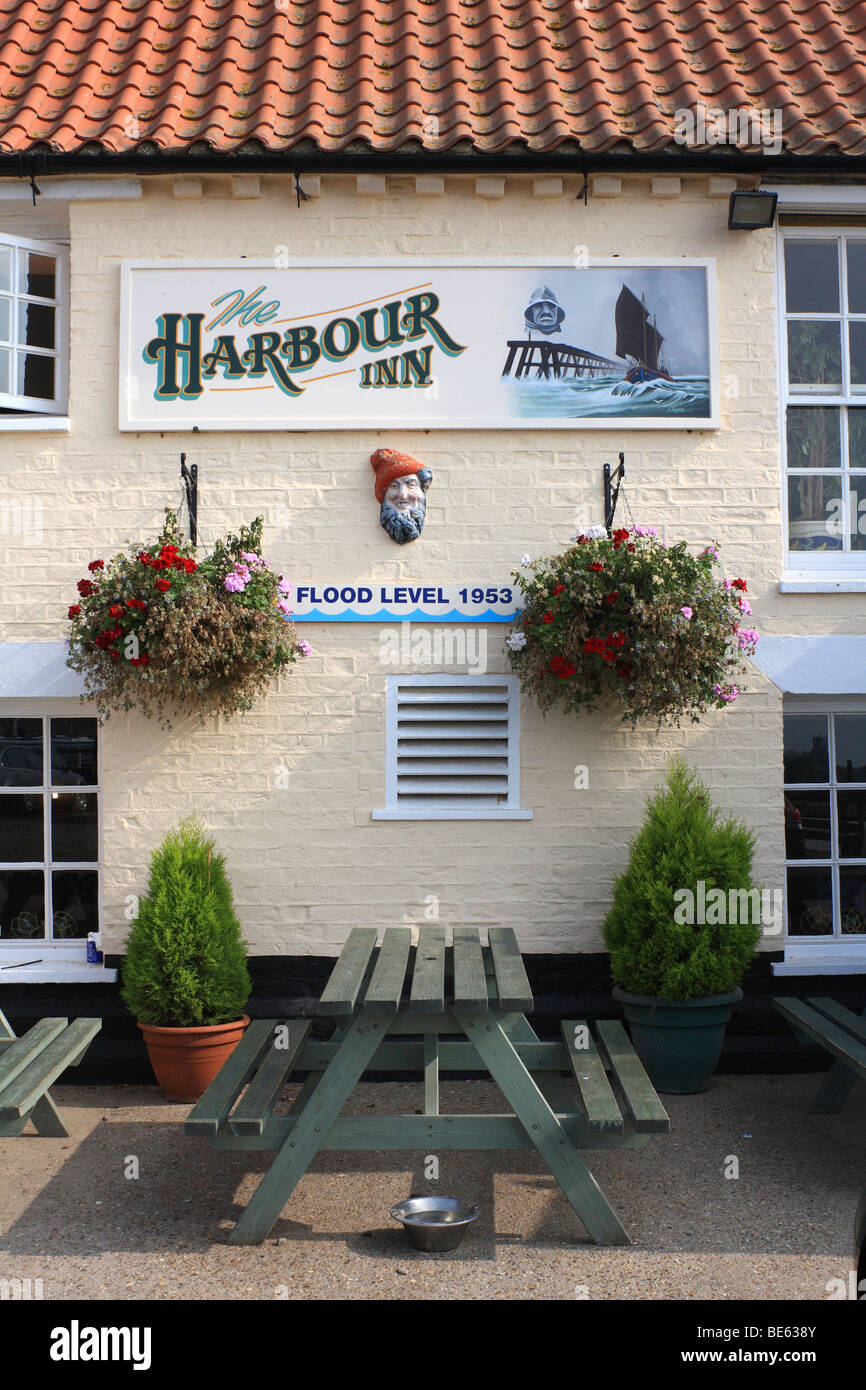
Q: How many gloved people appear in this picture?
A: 0